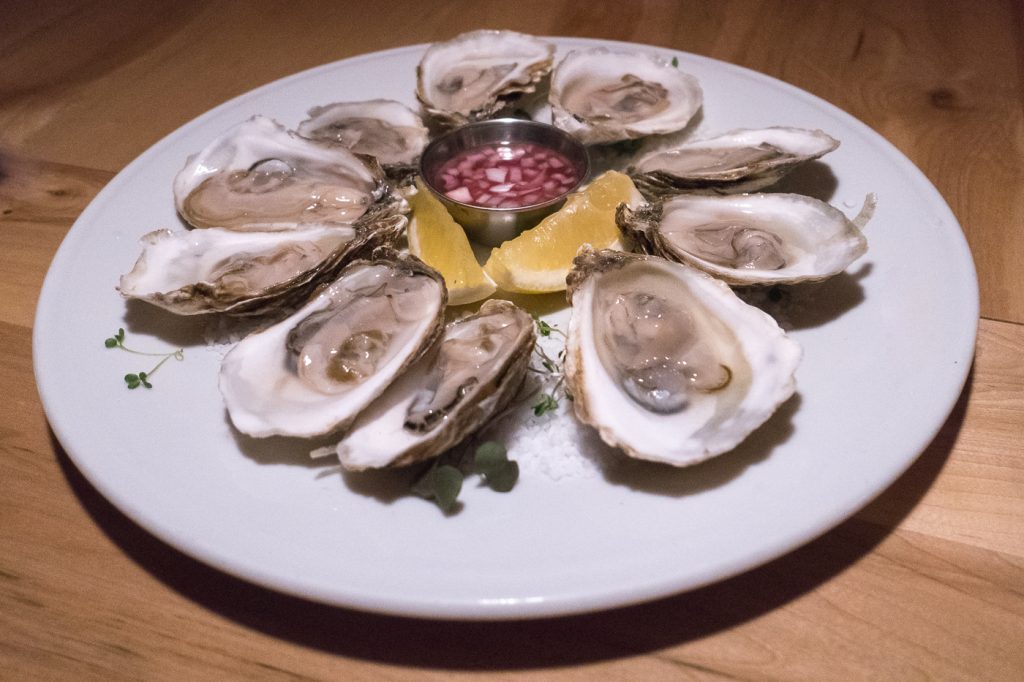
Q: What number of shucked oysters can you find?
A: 10